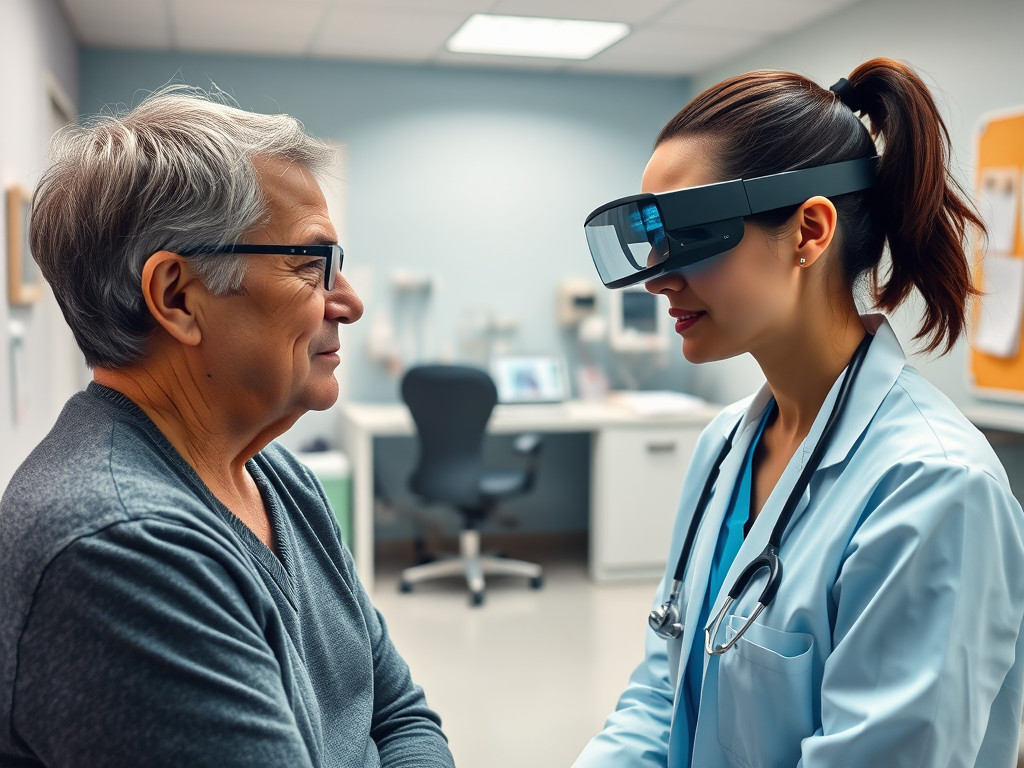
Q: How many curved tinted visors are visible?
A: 1